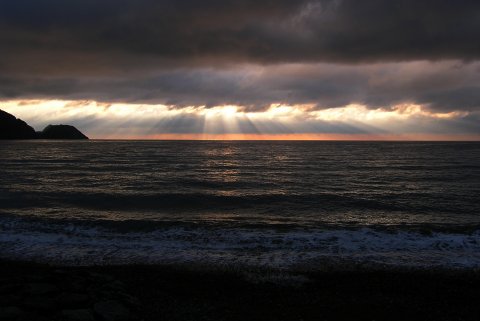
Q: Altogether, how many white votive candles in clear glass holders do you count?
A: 0